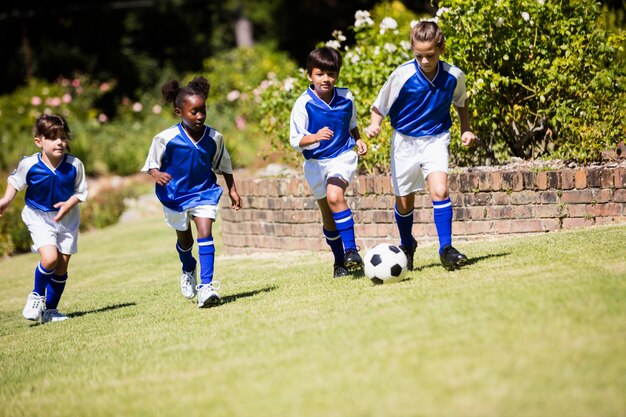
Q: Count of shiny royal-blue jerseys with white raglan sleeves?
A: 4